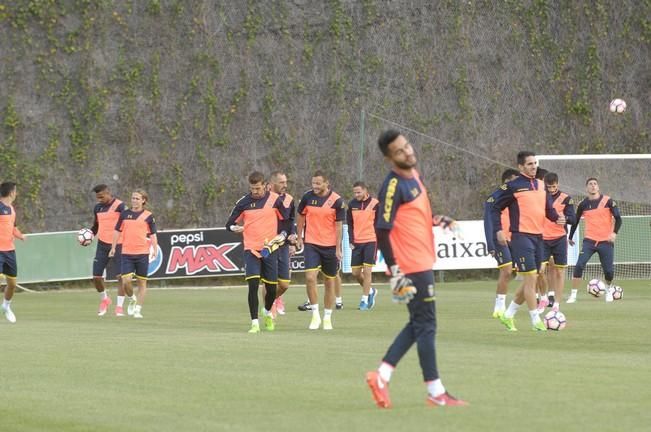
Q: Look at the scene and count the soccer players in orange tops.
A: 12